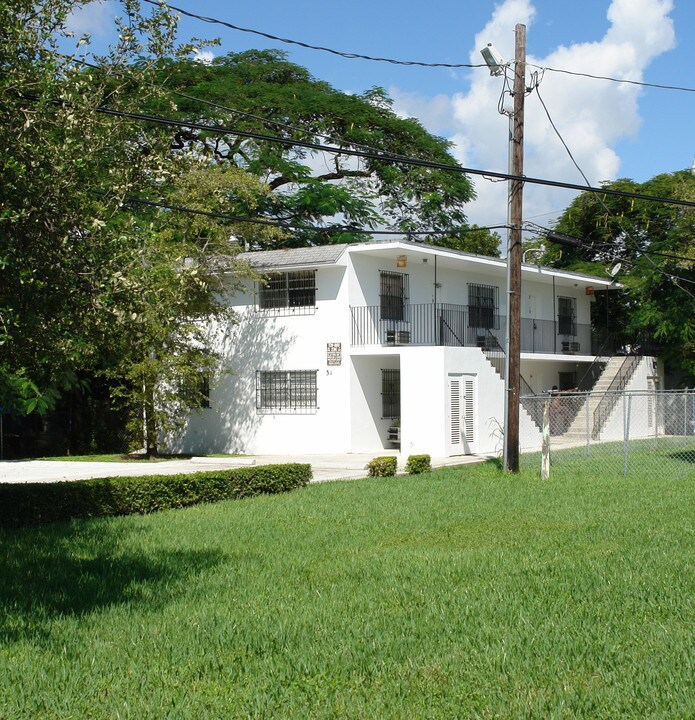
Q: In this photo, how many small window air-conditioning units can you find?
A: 4